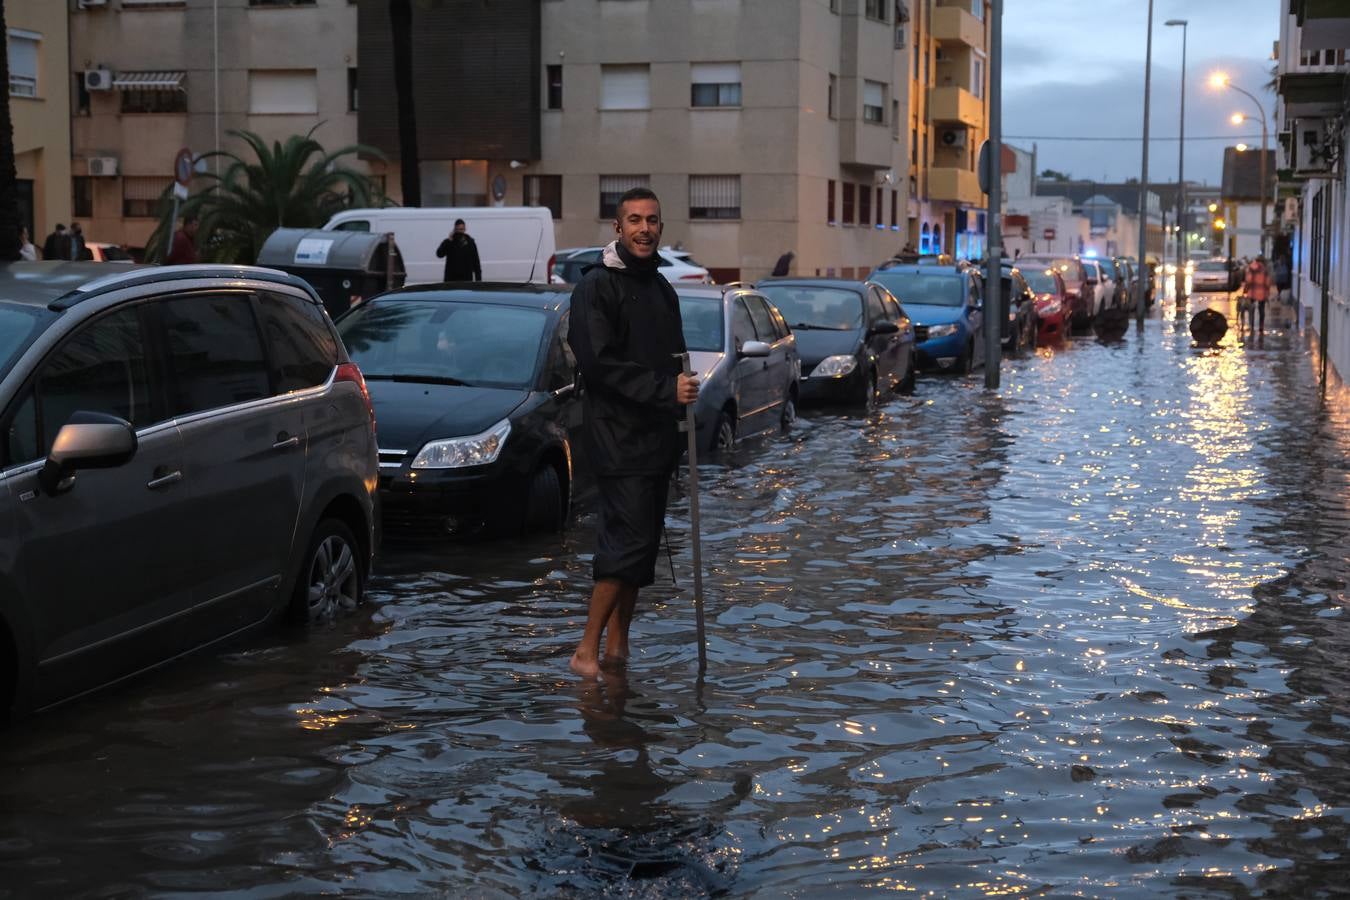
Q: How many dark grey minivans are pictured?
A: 1